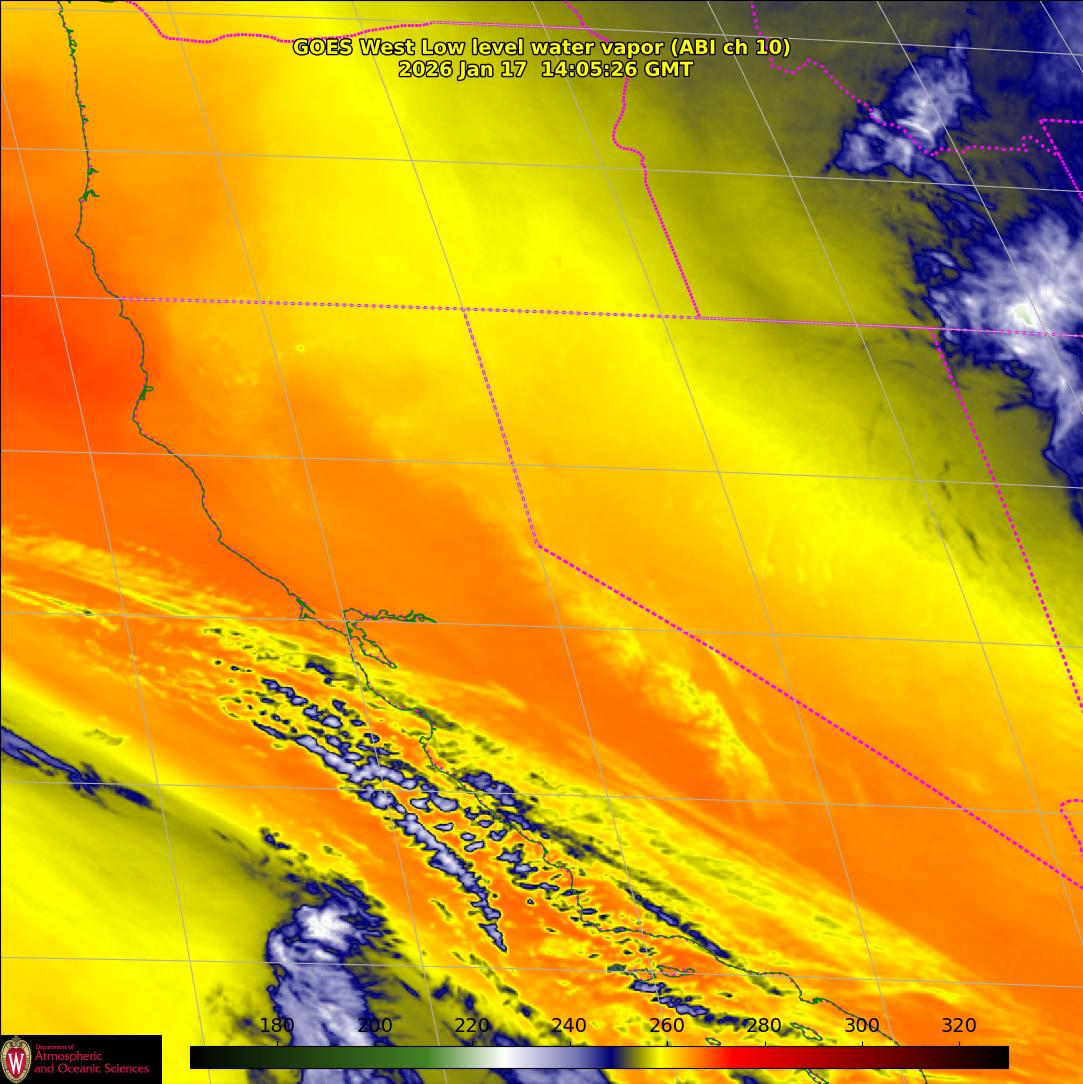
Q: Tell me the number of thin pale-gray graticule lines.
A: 14